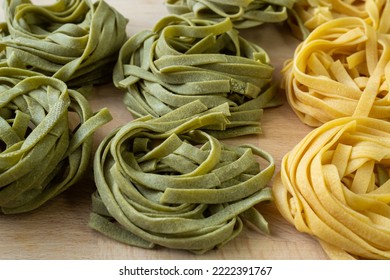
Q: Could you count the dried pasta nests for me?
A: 8